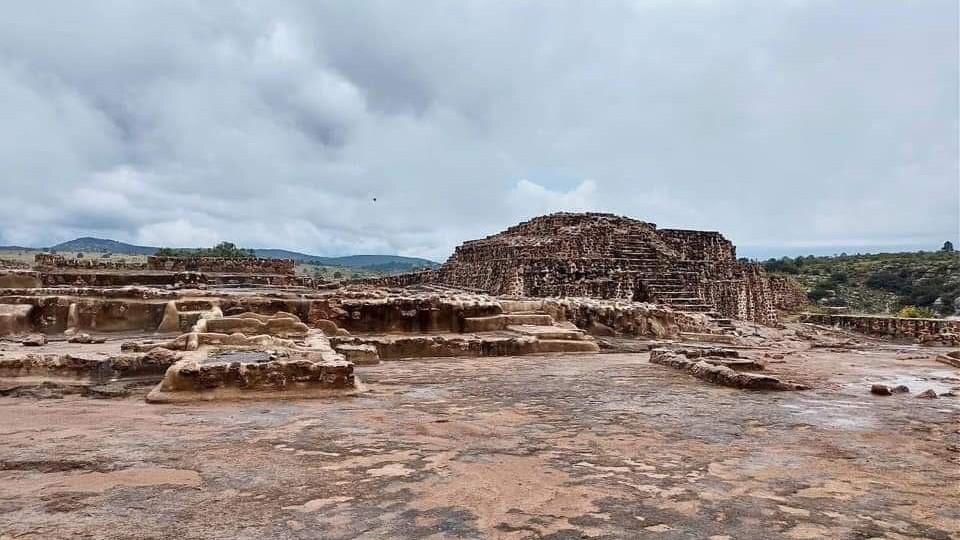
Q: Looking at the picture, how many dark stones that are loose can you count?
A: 3